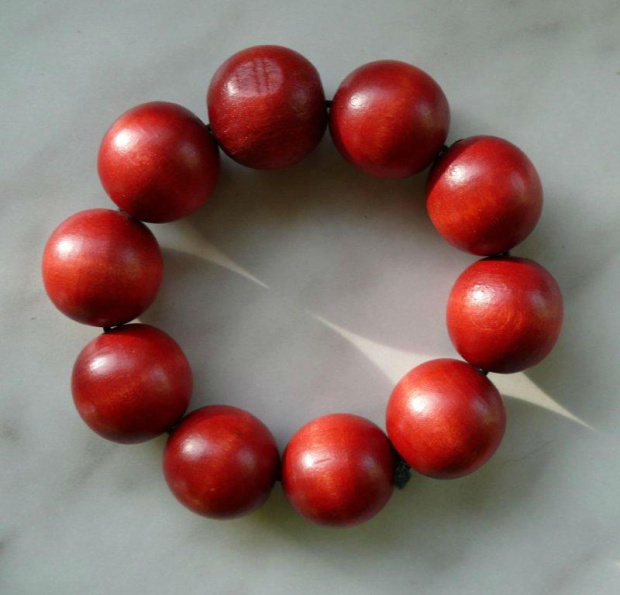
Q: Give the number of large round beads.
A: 10